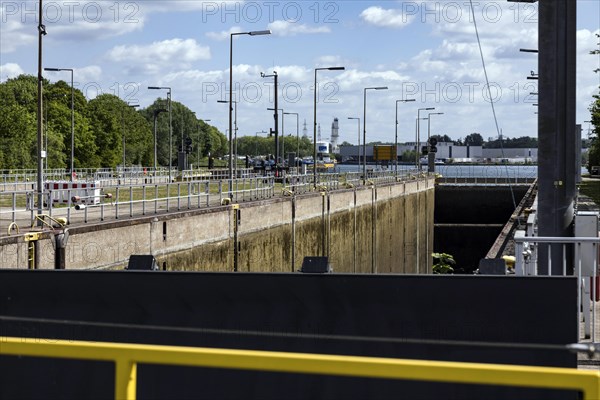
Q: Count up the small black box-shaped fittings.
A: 3